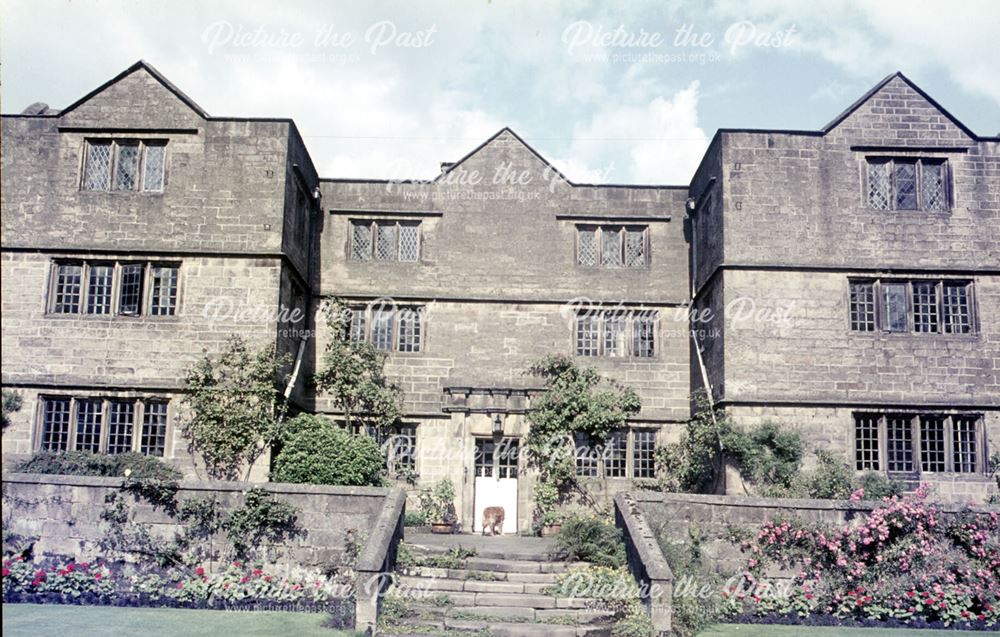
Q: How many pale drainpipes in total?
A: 2